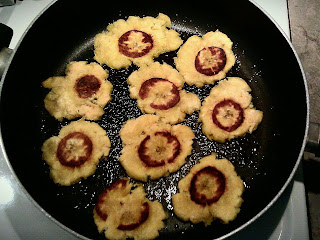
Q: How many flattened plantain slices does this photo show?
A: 9